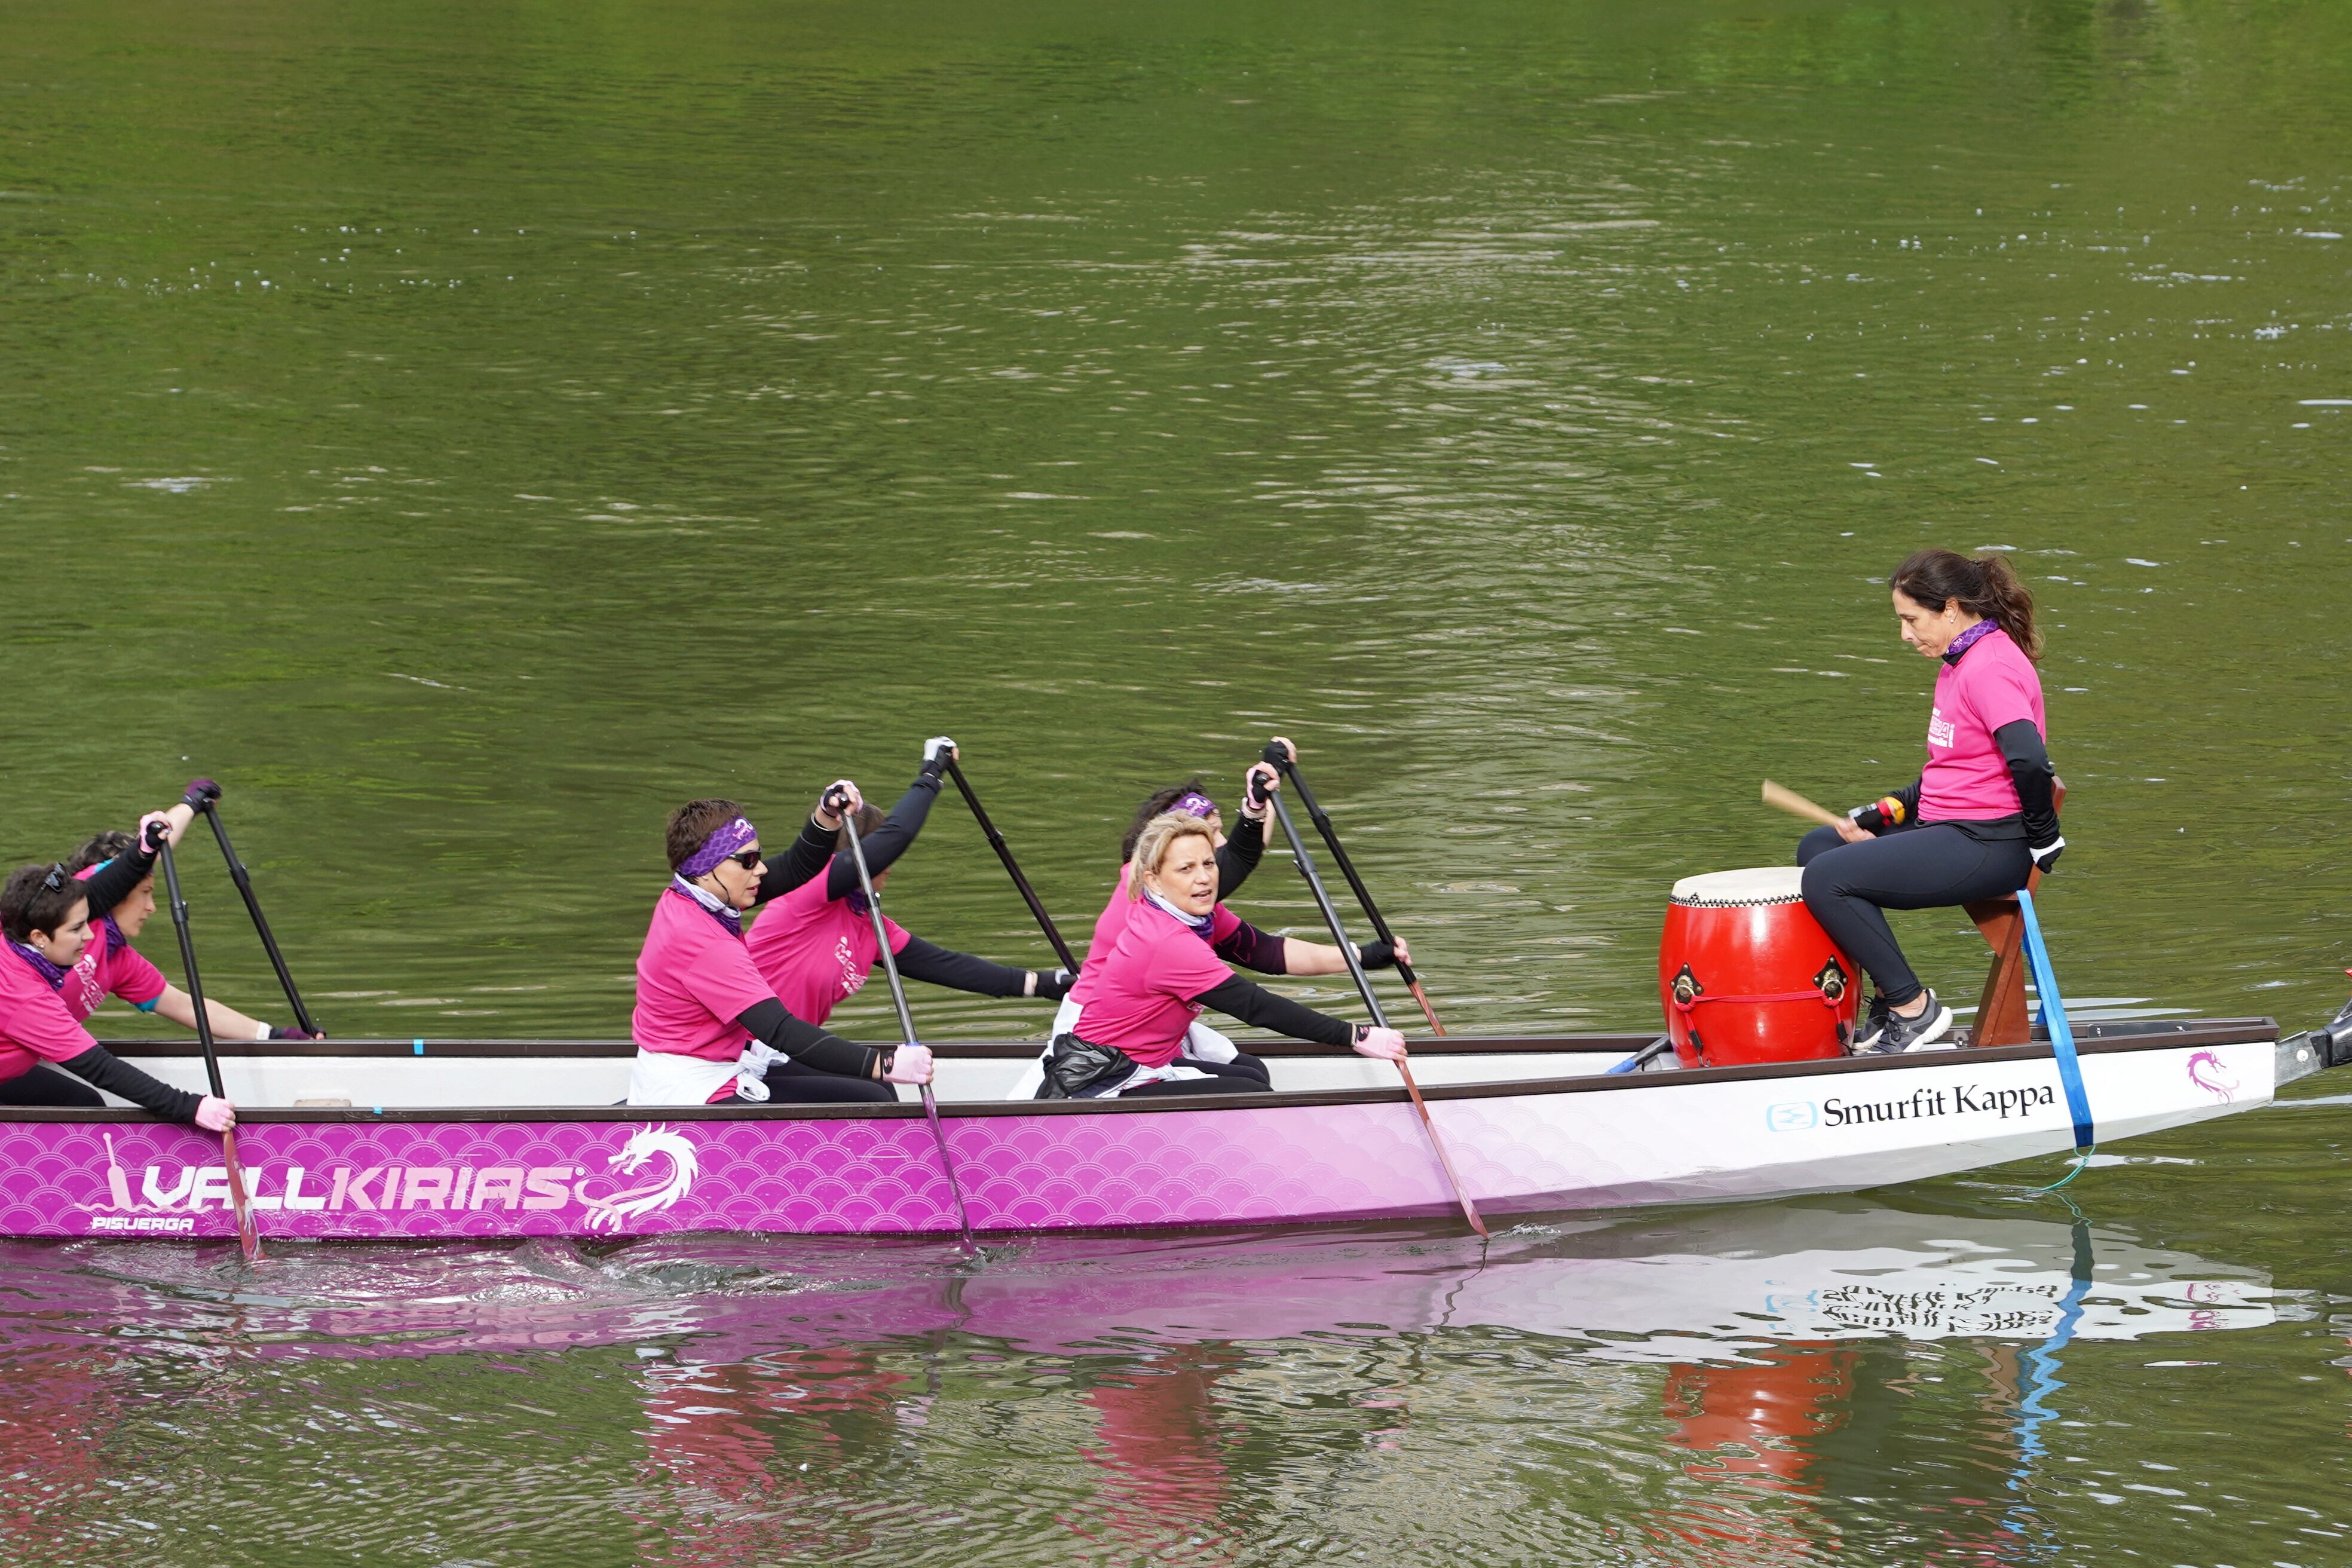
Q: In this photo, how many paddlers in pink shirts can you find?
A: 6